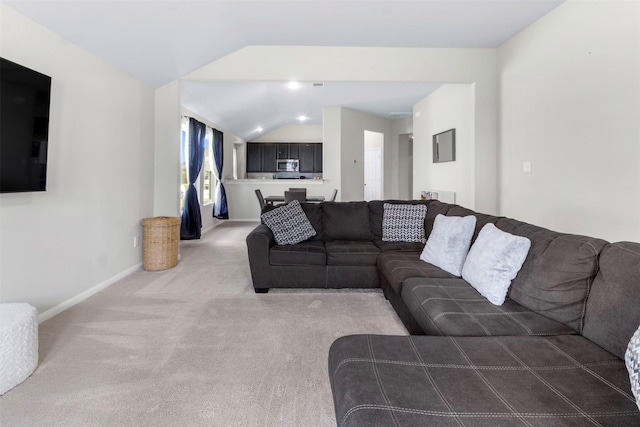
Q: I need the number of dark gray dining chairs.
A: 4